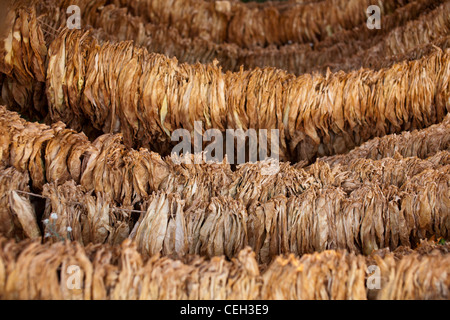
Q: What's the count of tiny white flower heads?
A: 4